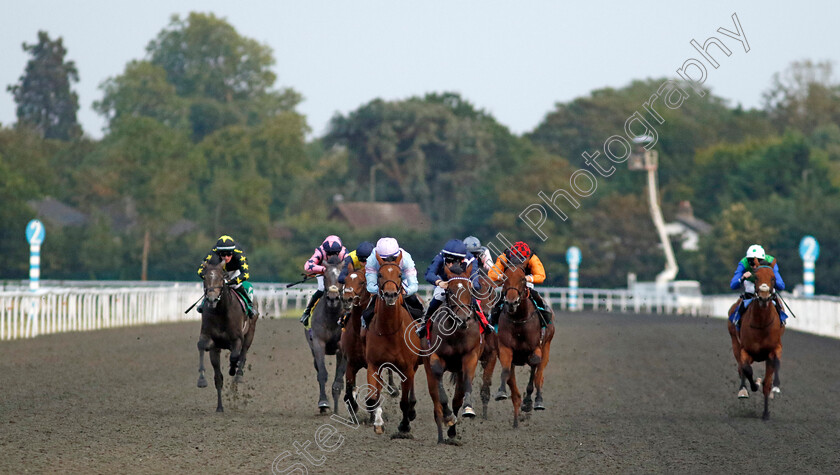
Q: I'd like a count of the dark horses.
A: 2